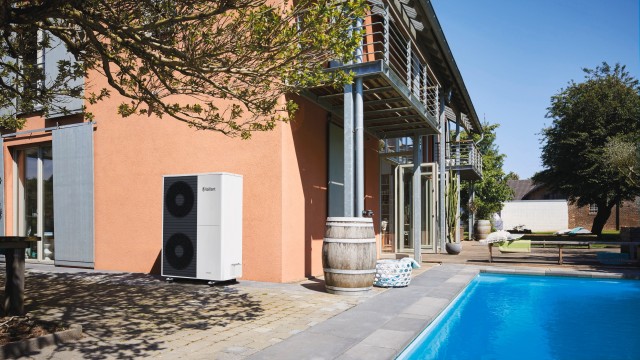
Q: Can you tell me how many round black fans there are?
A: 2